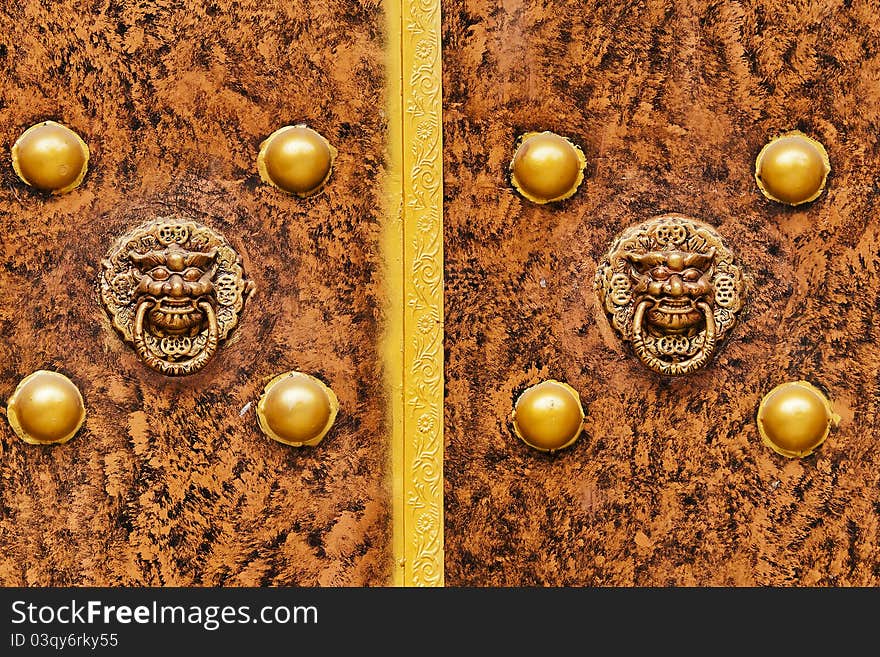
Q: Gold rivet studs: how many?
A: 8